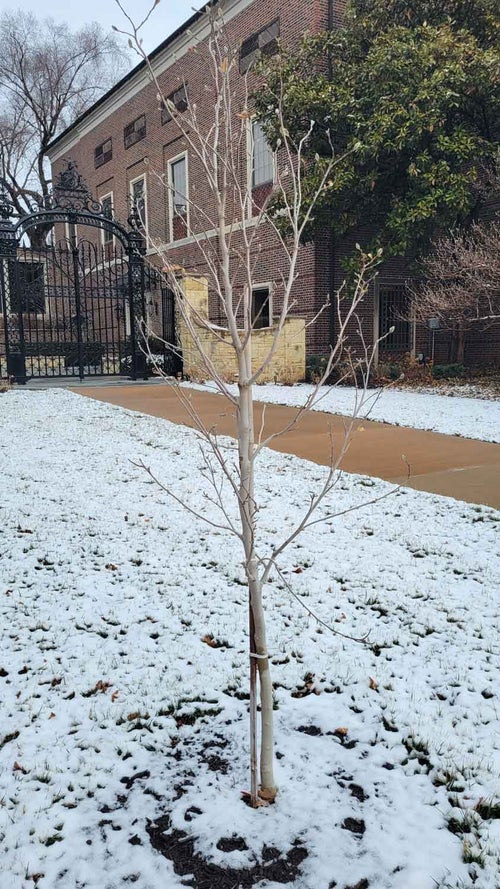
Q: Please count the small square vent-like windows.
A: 4